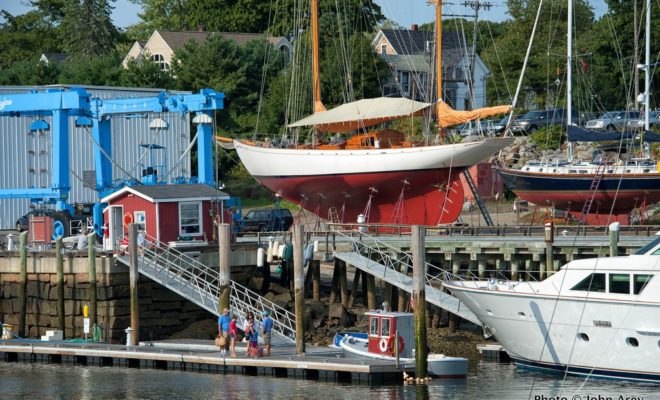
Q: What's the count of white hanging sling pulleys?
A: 2